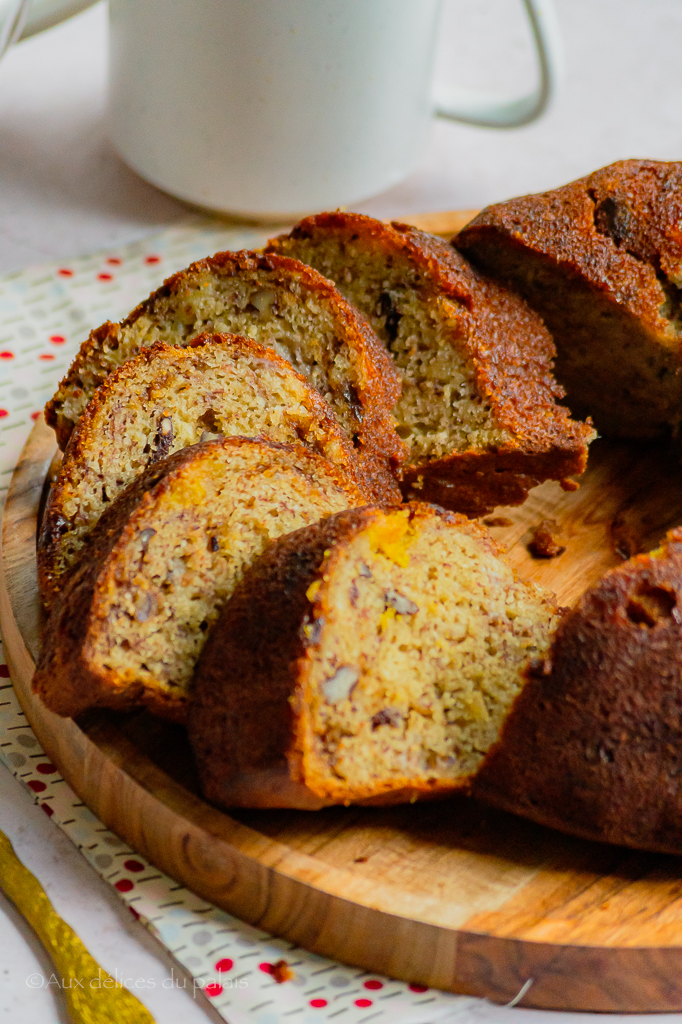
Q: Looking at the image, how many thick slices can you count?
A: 5